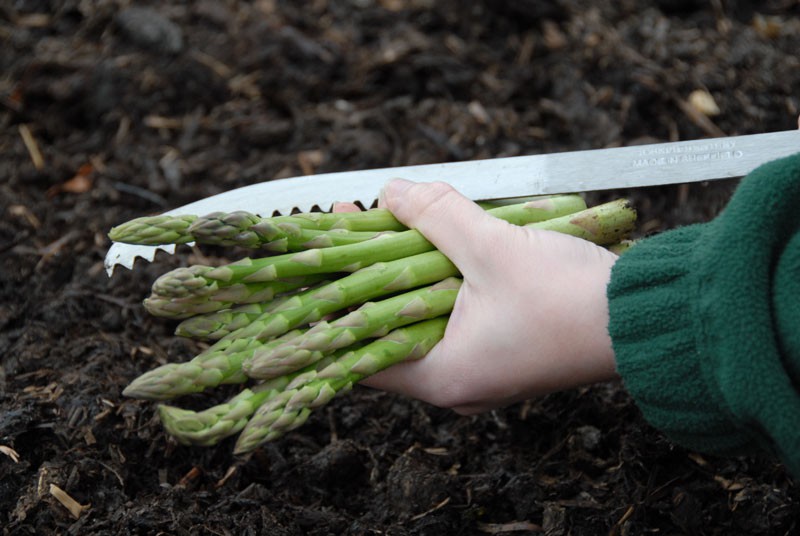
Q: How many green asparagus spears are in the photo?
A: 10